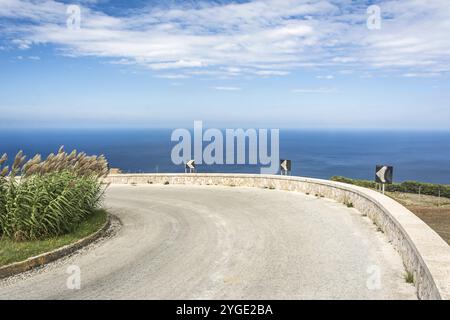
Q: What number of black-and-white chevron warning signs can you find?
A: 3